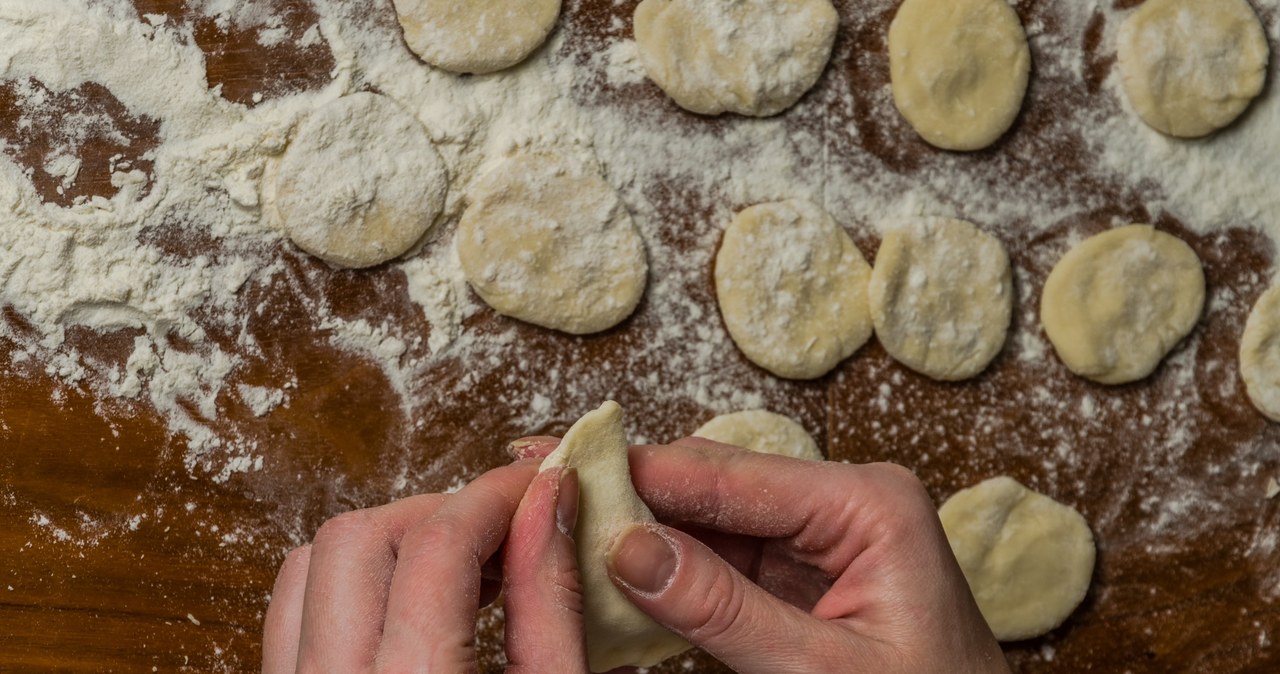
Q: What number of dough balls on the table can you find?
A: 12